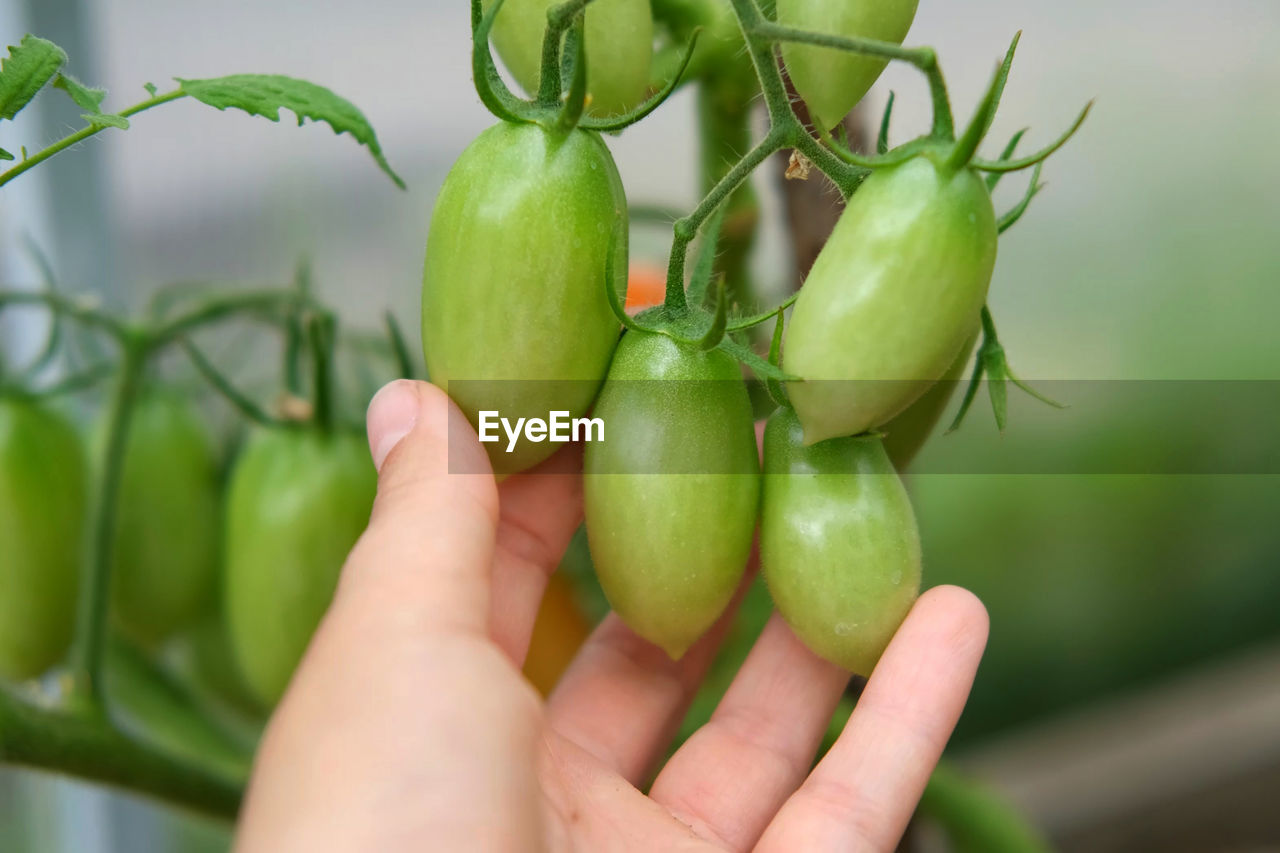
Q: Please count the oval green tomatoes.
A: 10